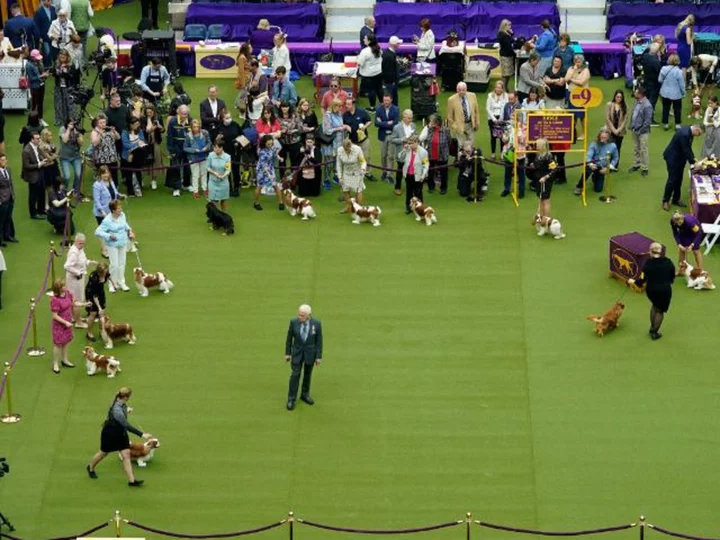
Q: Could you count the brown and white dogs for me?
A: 9